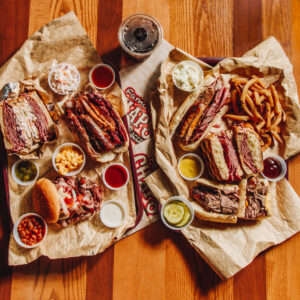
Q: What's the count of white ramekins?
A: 11